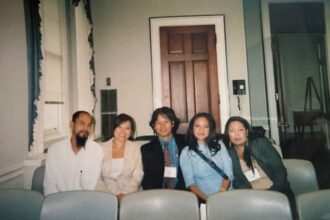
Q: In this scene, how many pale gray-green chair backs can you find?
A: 7